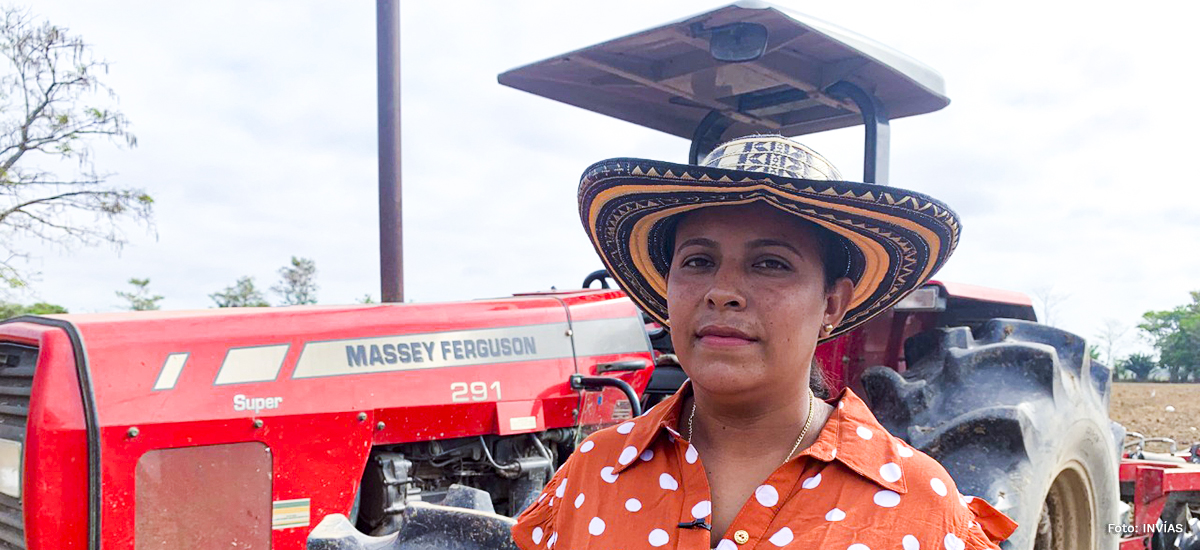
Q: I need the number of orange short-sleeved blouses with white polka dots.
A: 1